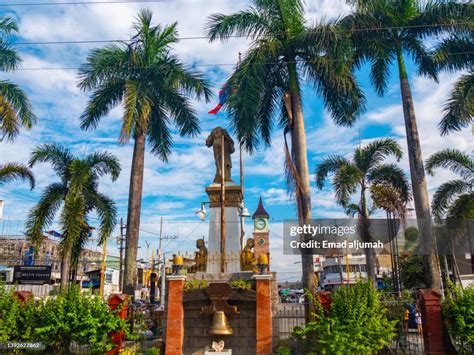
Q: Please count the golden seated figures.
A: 2